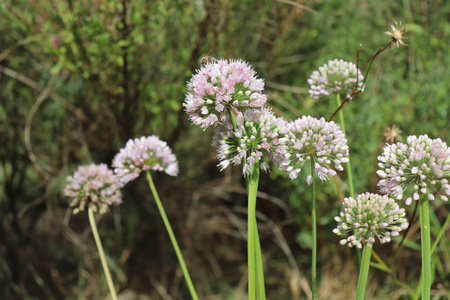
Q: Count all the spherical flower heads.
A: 8